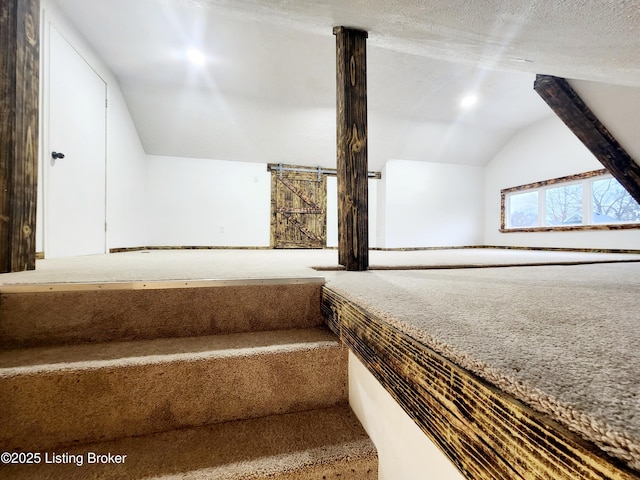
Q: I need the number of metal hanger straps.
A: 2